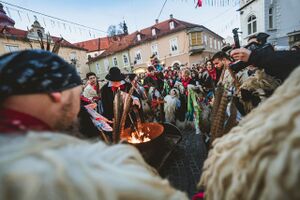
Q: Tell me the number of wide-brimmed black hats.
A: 1